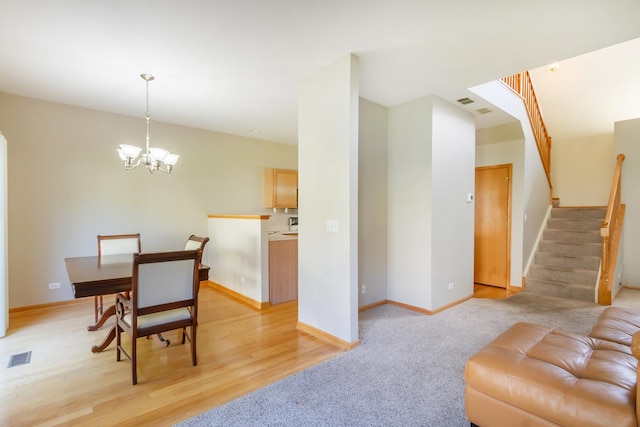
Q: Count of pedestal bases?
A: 2